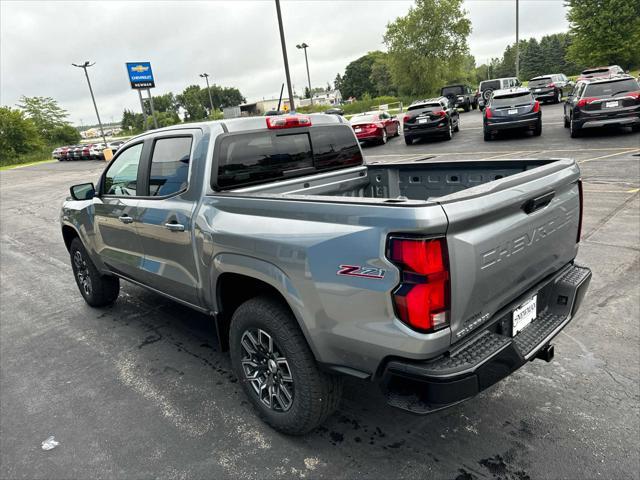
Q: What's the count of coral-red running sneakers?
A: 0